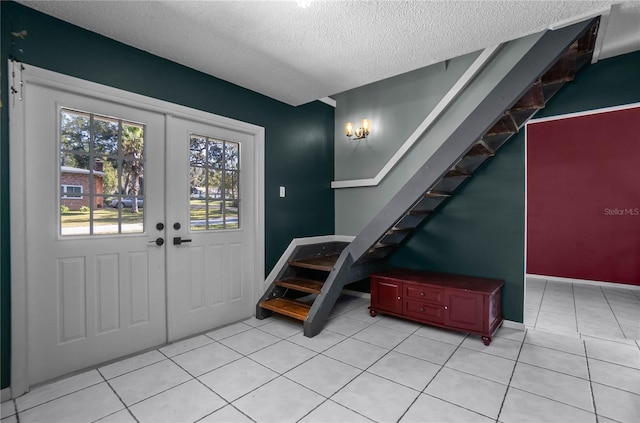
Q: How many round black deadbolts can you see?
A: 2